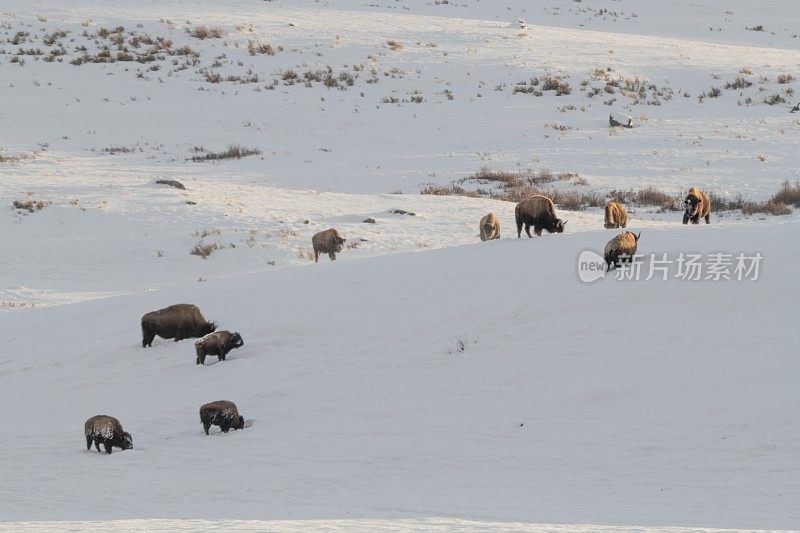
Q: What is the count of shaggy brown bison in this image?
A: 10